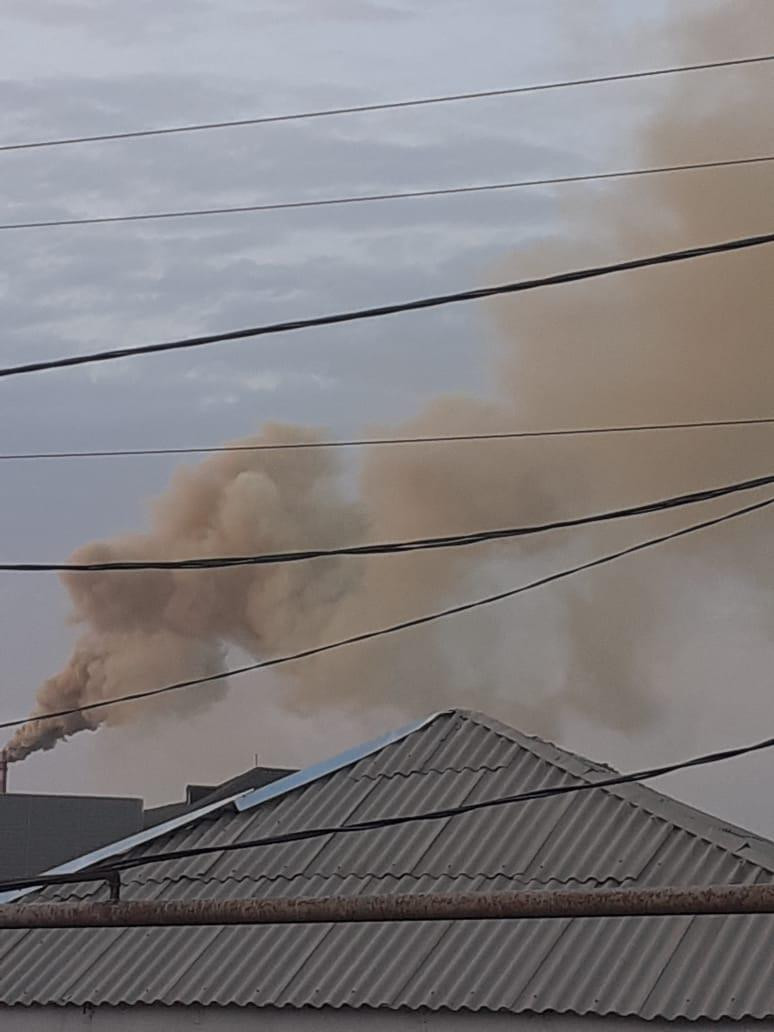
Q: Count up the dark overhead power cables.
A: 7